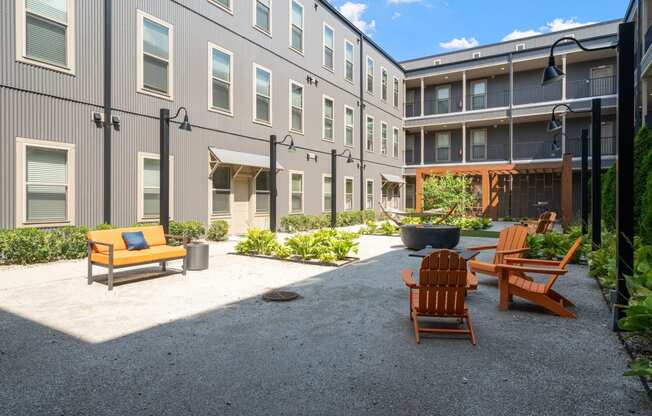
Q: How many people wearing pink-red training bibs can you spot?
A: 0